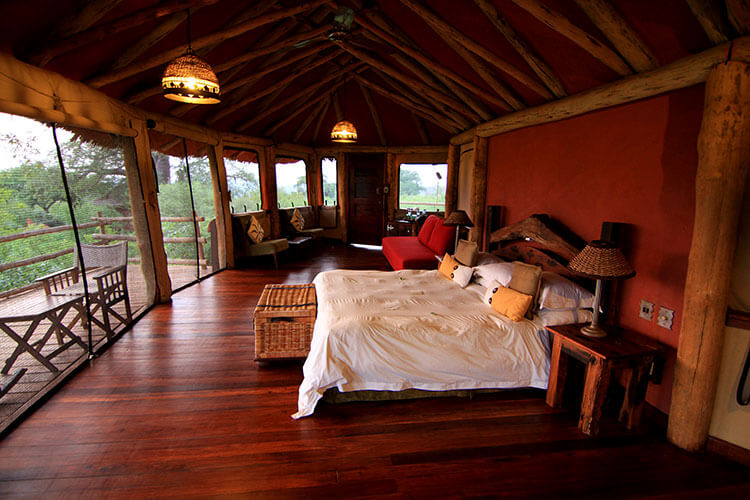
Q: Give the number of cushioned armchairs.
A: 2